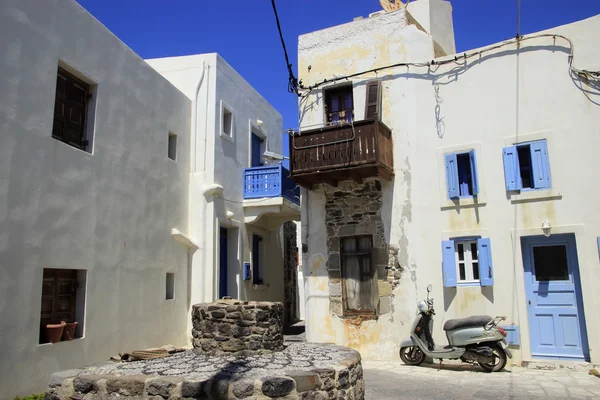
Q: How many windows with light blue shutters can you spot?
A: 3